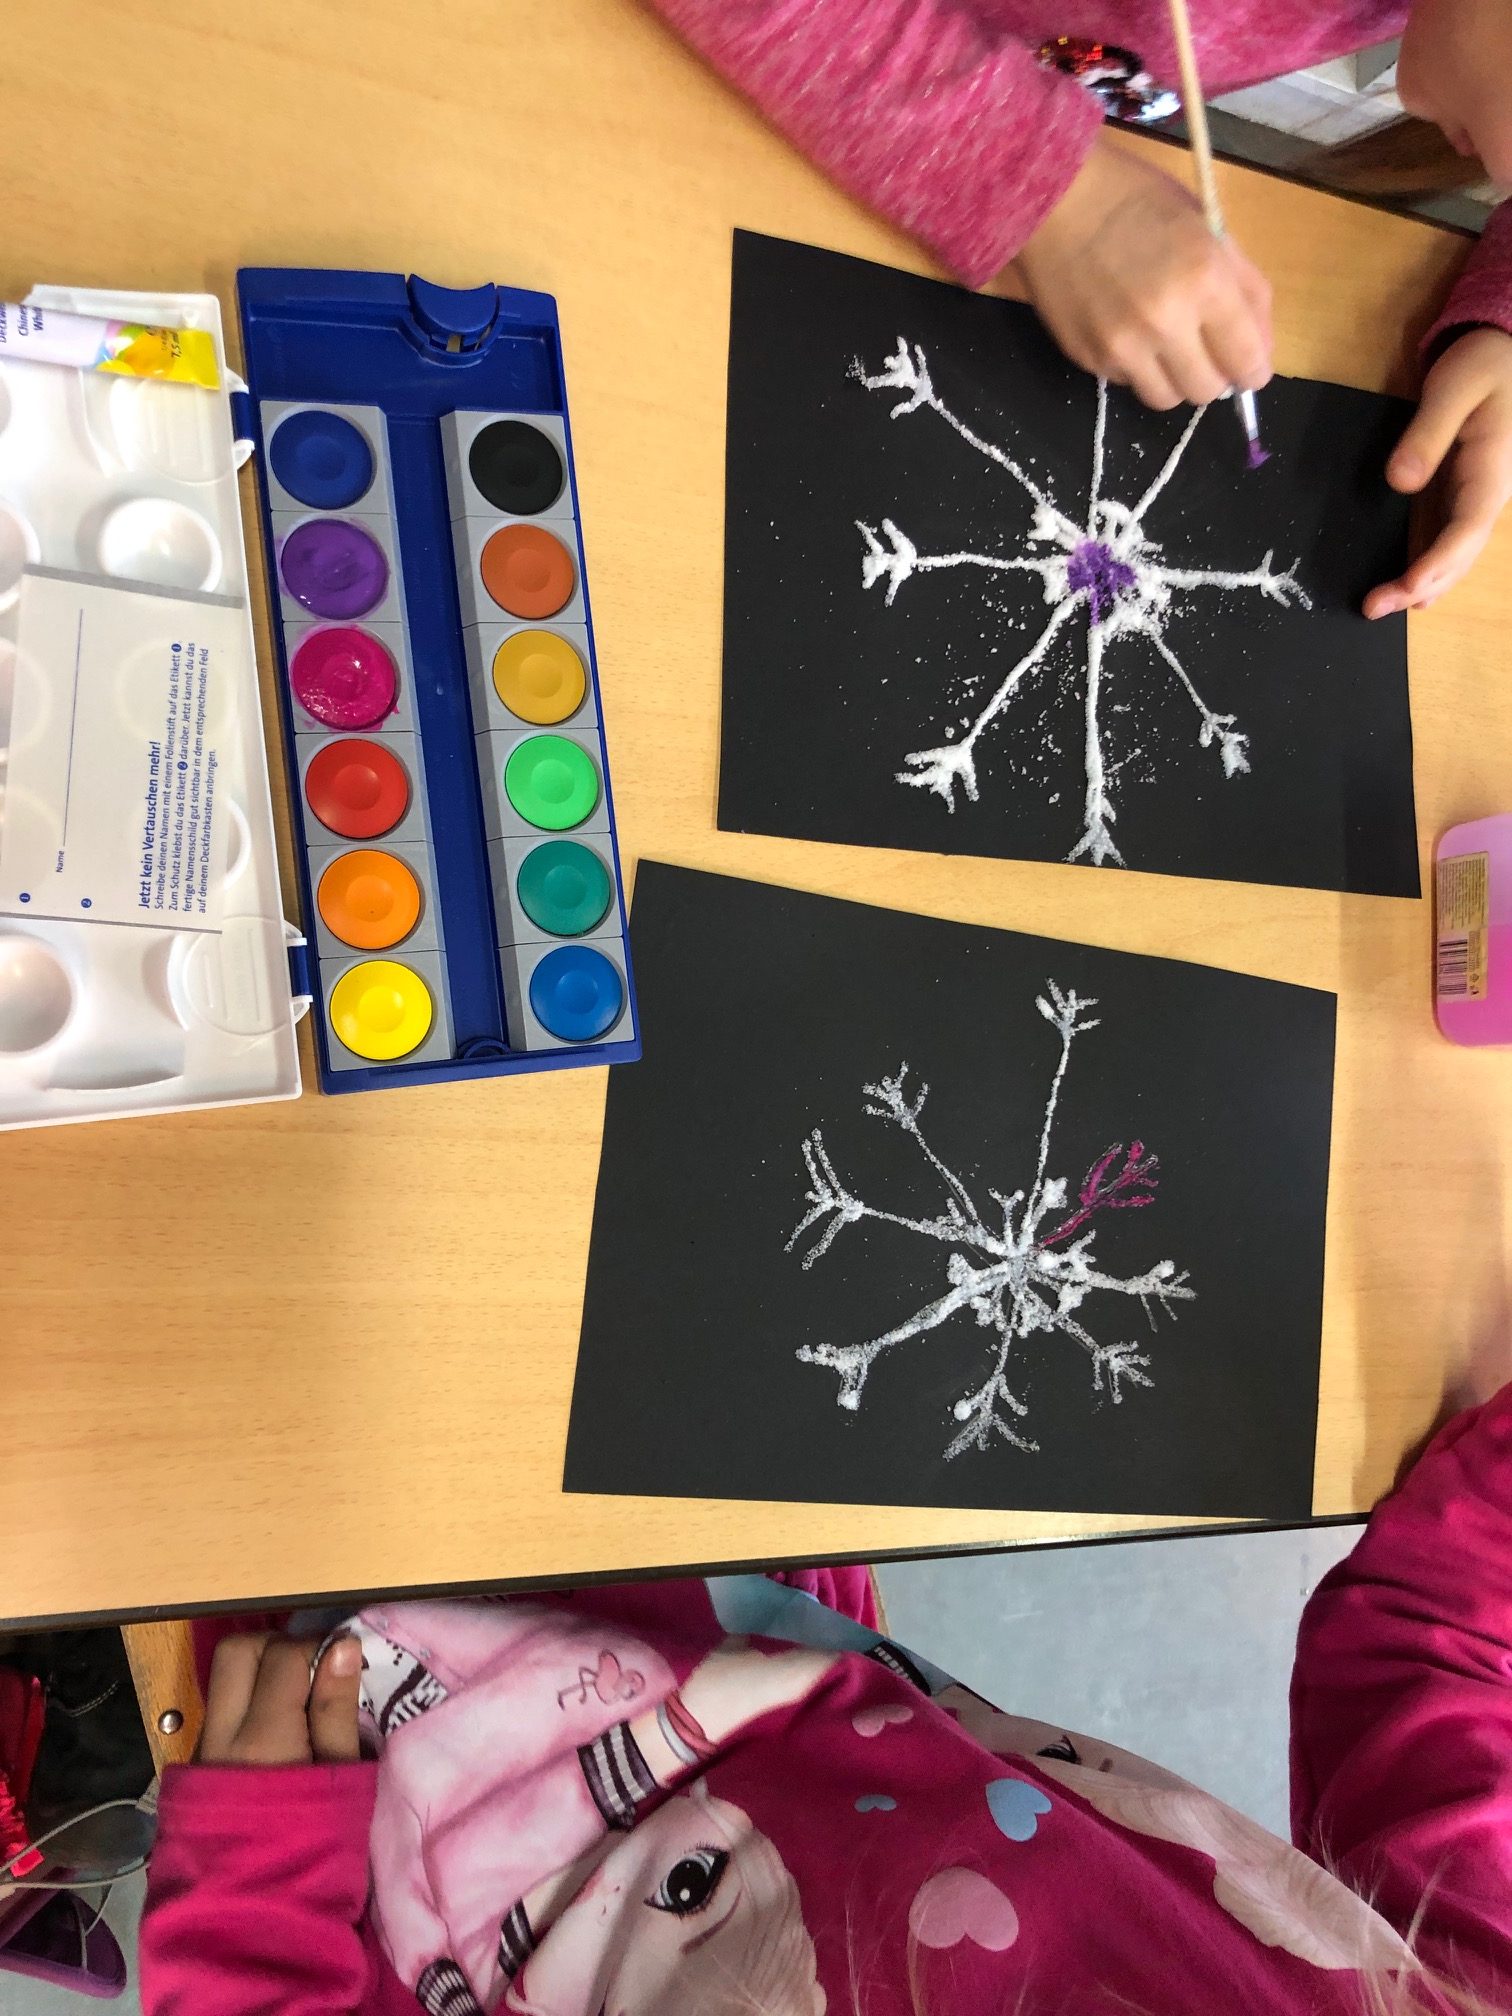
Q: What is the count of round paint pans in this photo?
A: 12